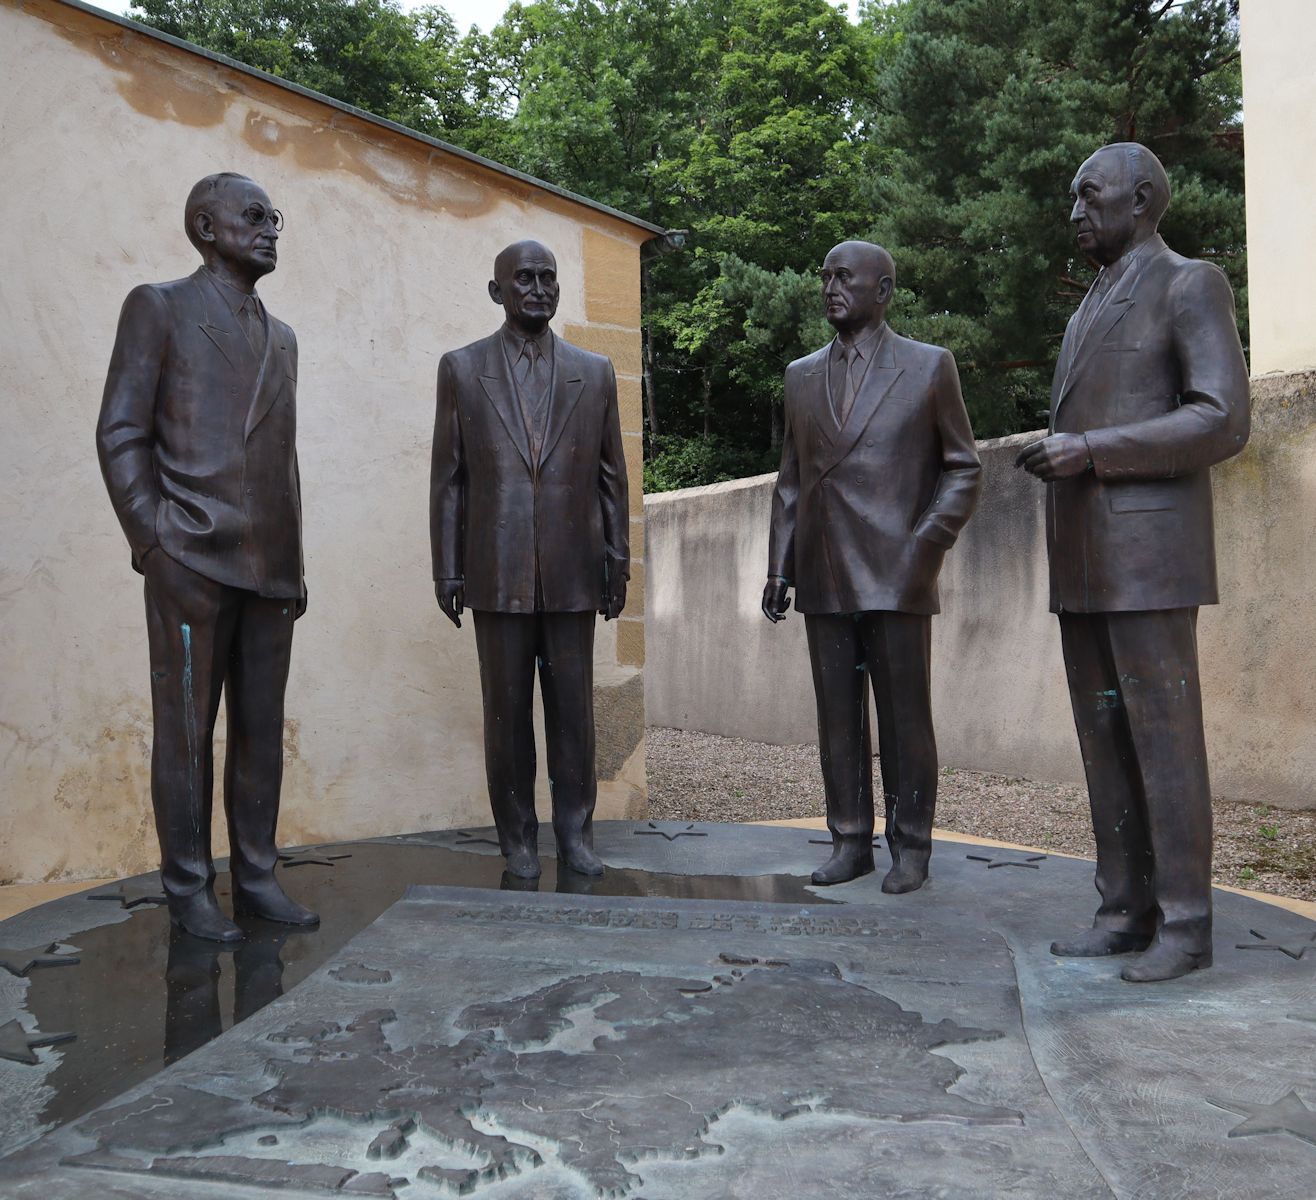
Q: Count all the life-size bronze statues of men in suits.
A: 4